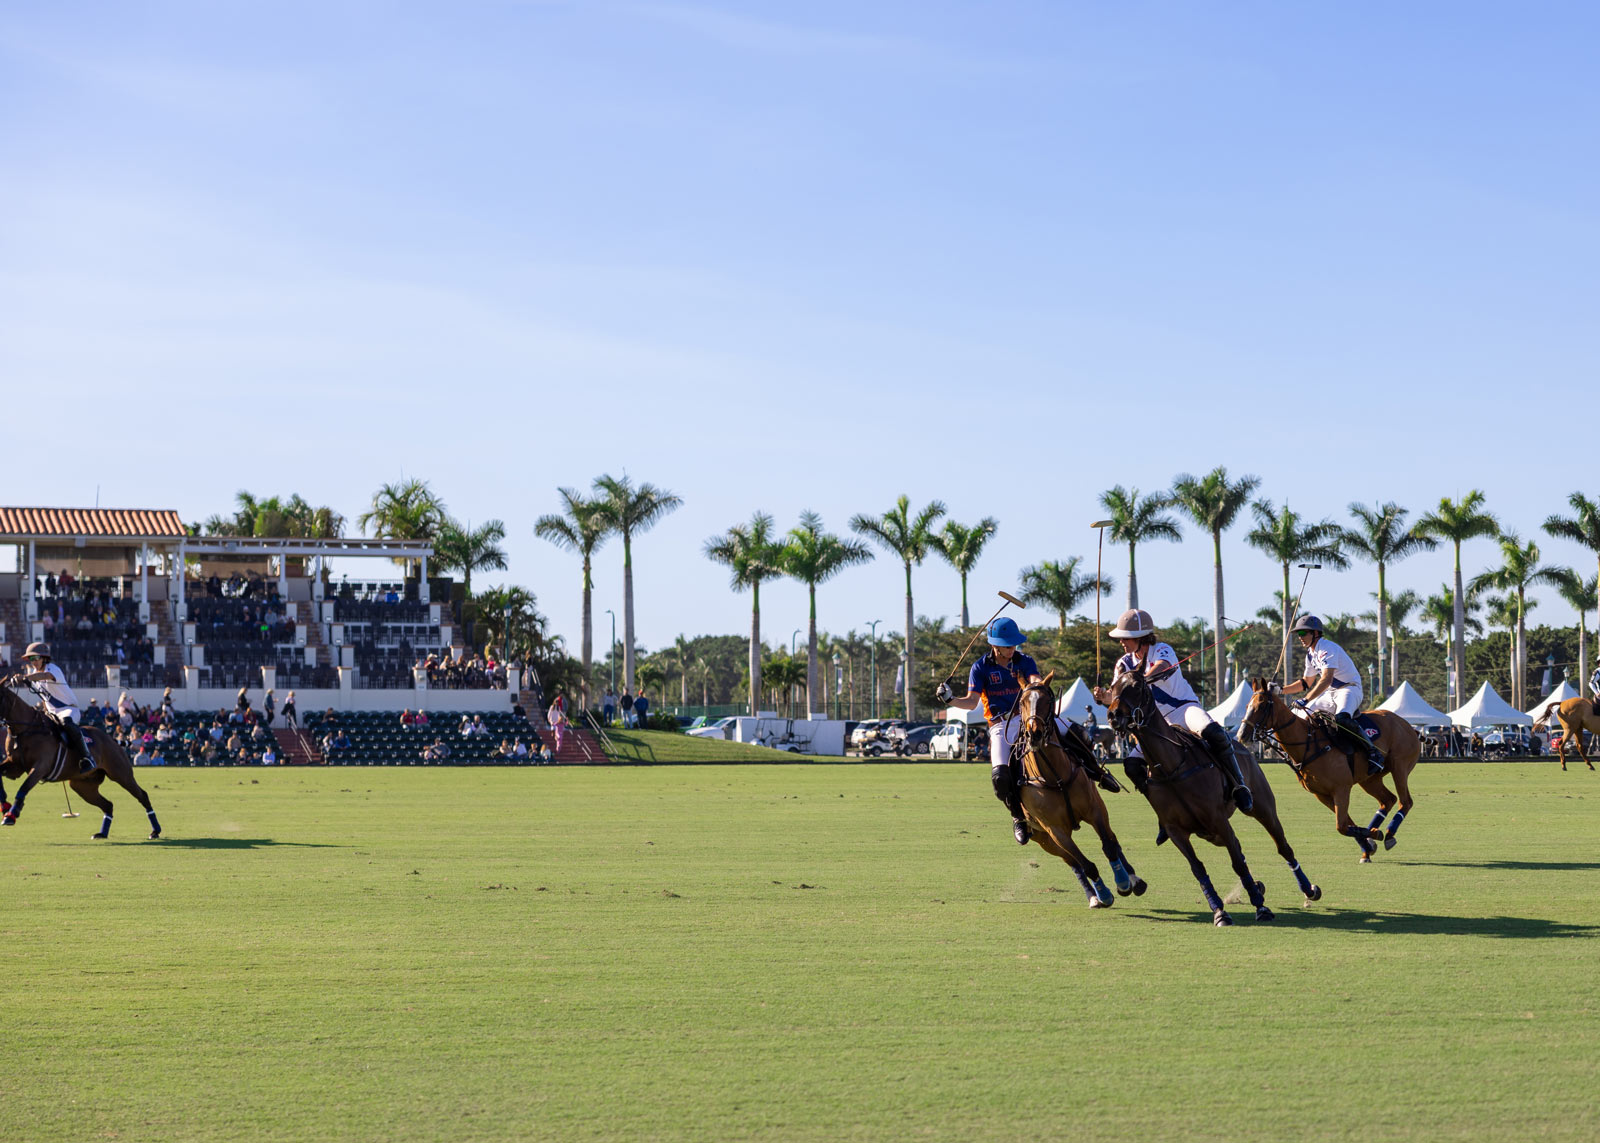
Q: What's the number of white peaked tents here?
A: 6